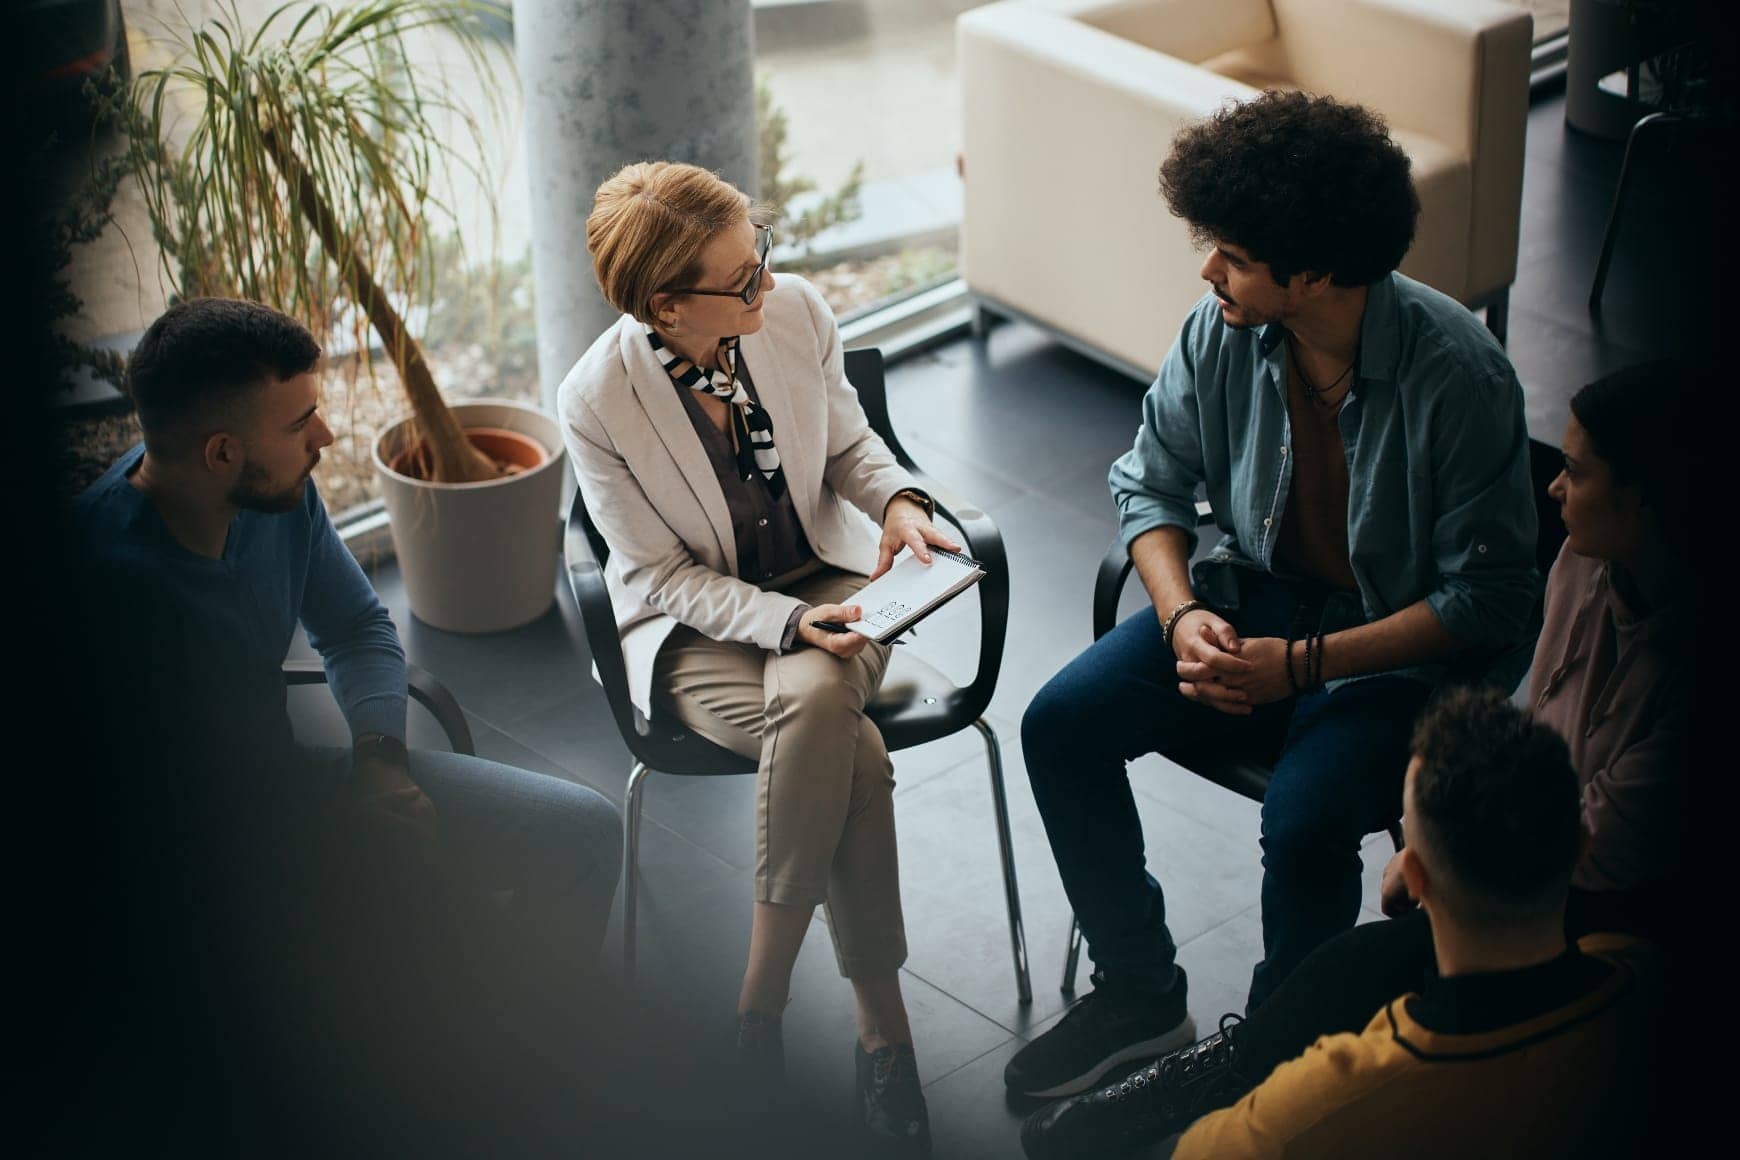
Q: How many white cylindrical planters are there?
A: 1